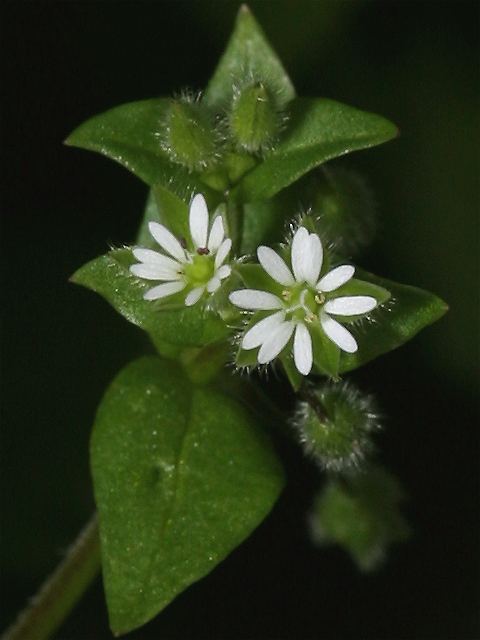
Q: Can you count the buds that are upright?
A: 2